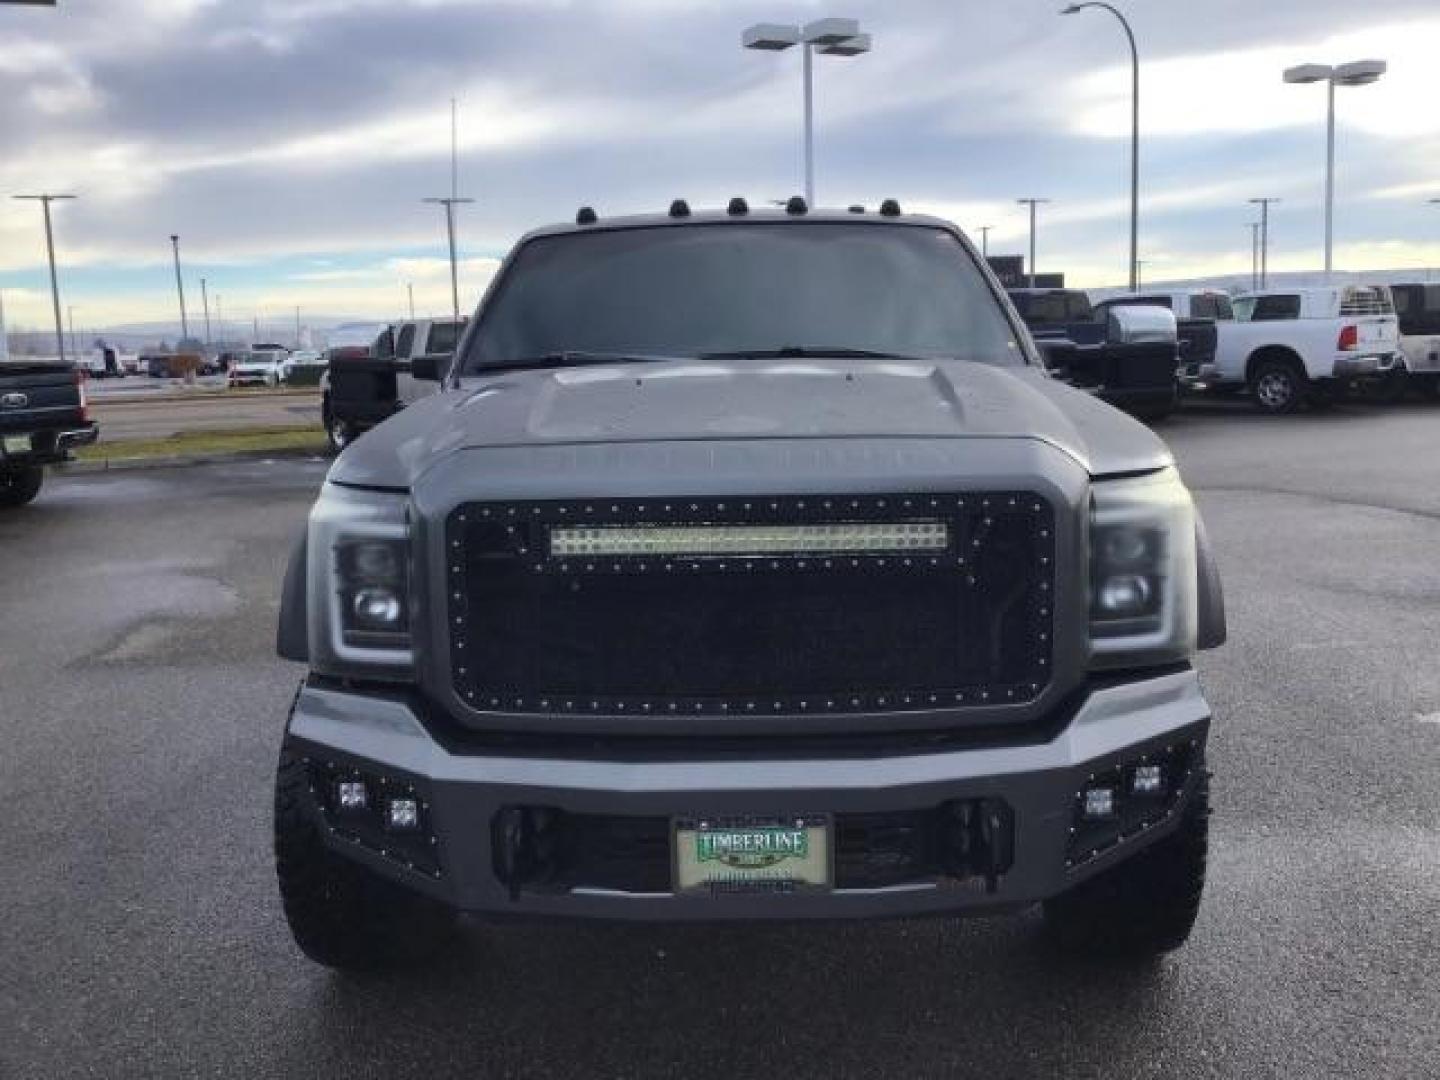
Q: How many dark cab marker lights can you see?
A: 5